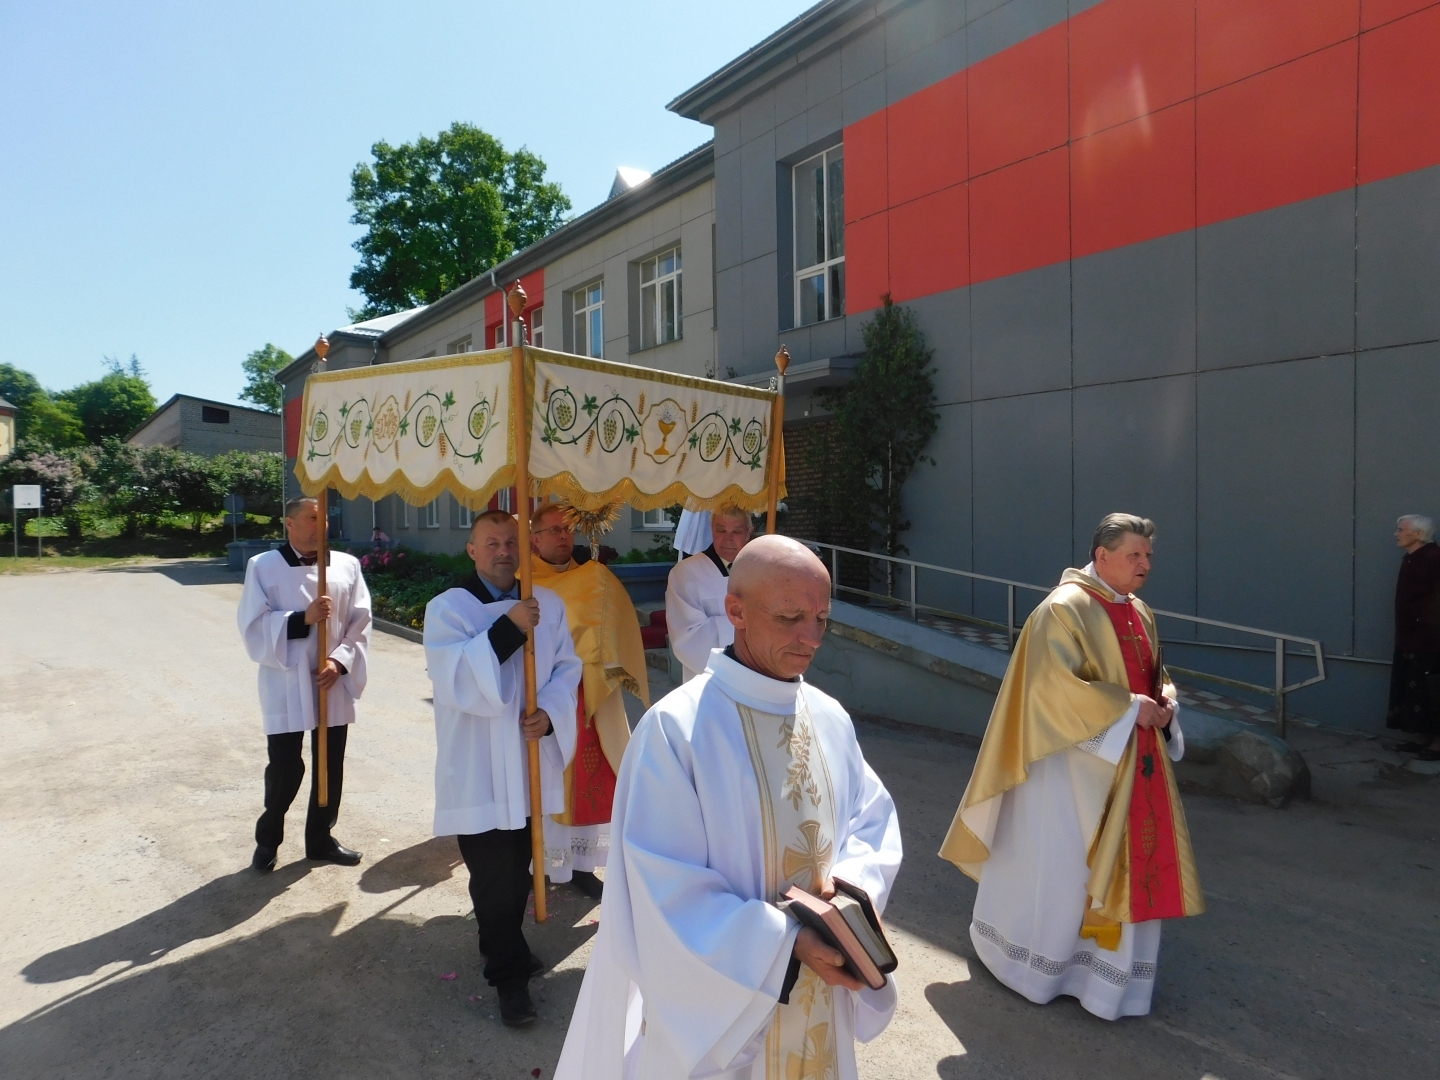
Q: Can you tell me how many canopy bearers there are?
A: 3